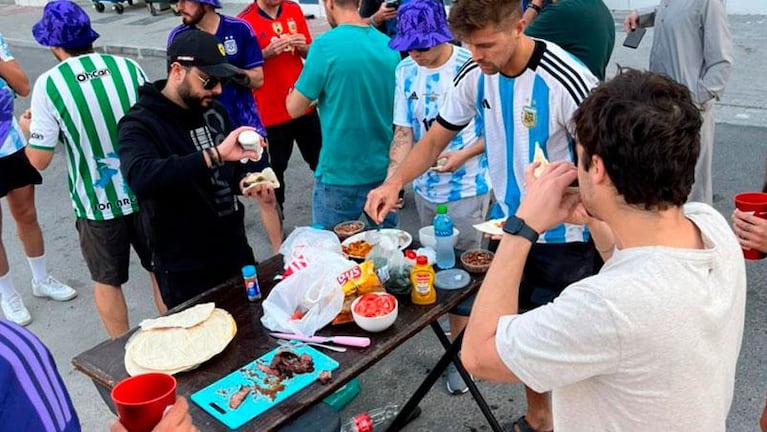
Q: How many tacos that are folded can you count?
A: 2